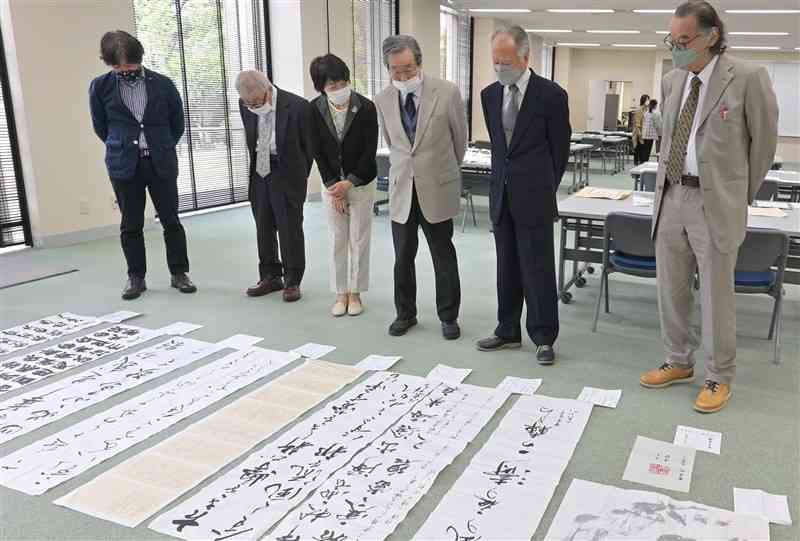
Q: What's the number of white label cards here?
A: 10